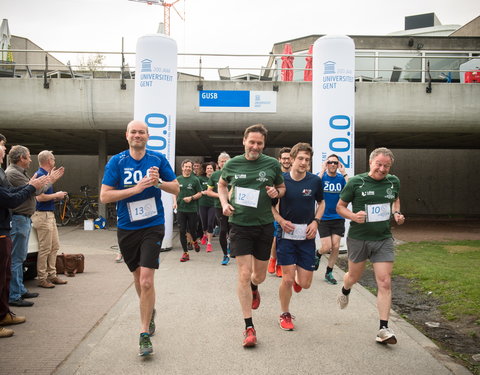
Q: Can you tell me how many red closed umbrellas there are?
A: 2